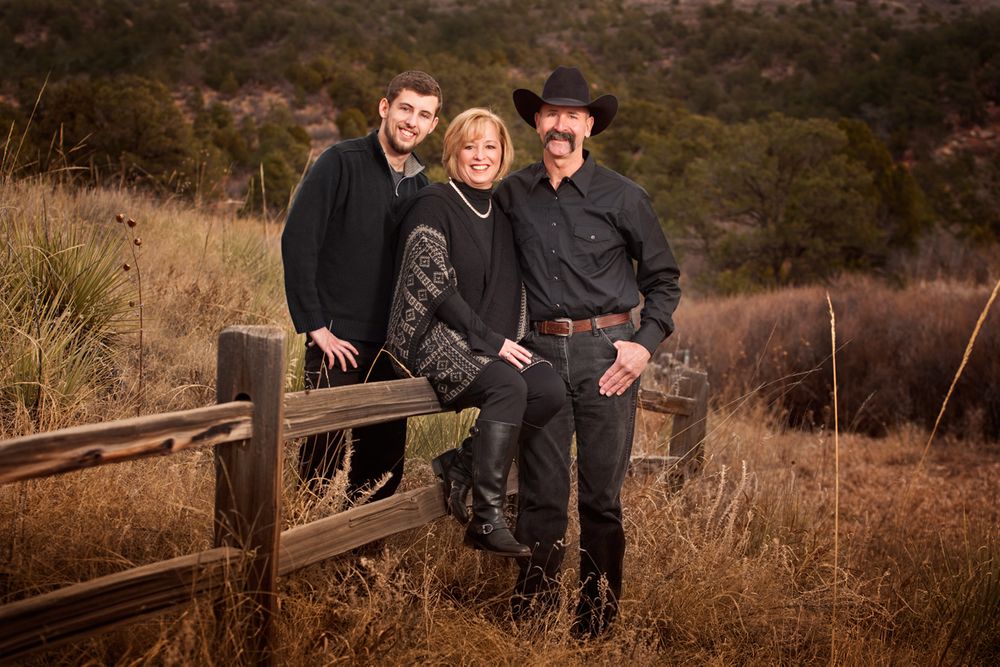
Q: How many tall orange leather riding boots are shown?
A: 0